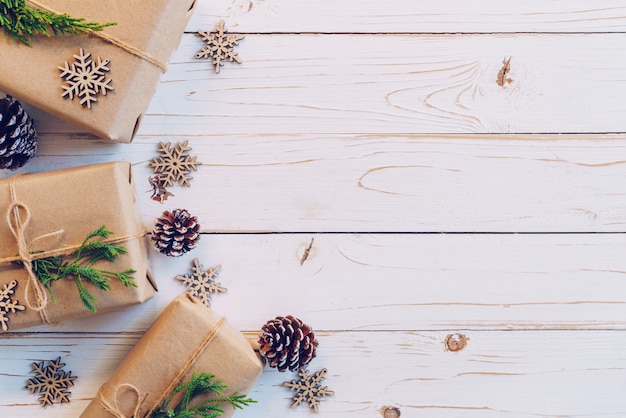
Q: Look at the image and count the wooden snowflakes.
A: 7